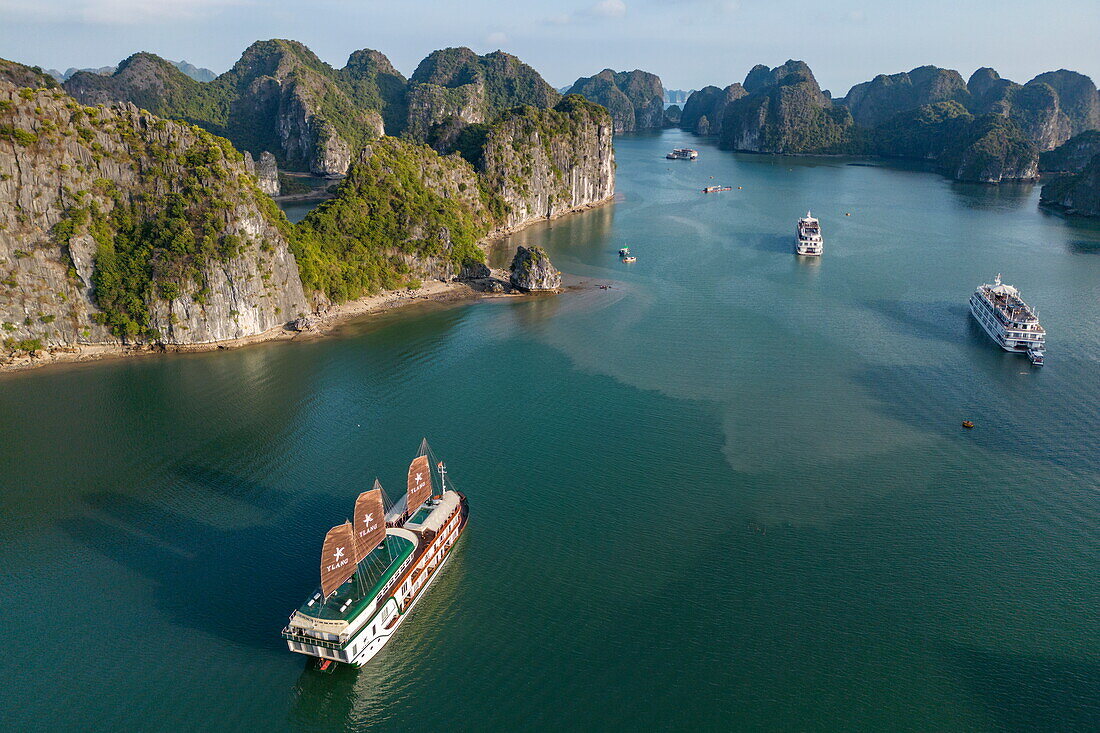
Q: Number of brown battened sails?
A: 3